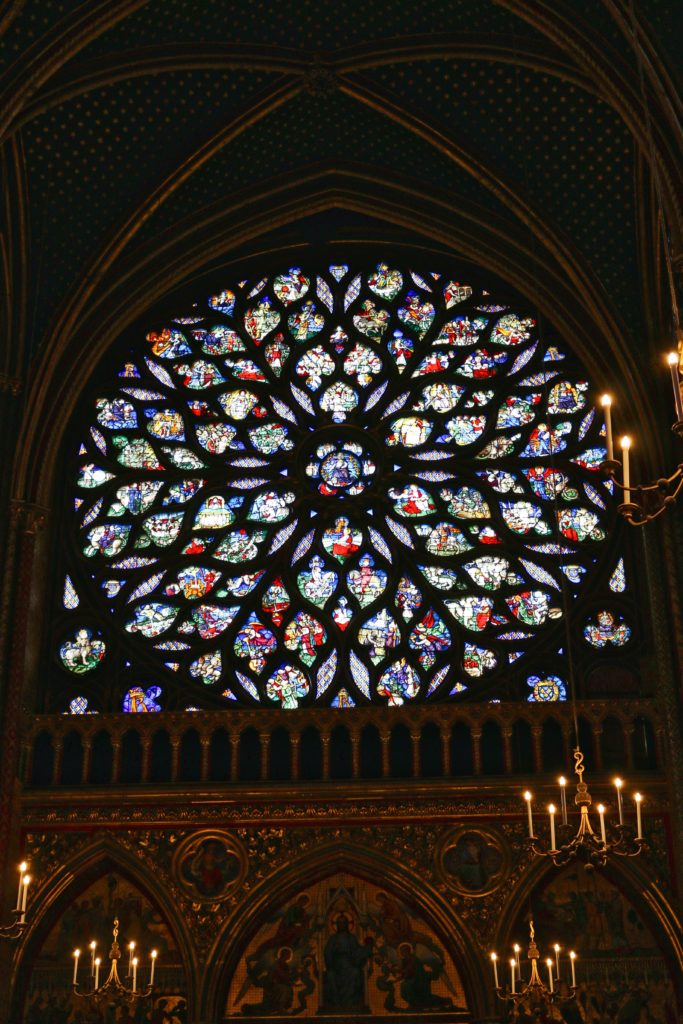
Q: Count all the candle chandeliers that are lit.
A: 5